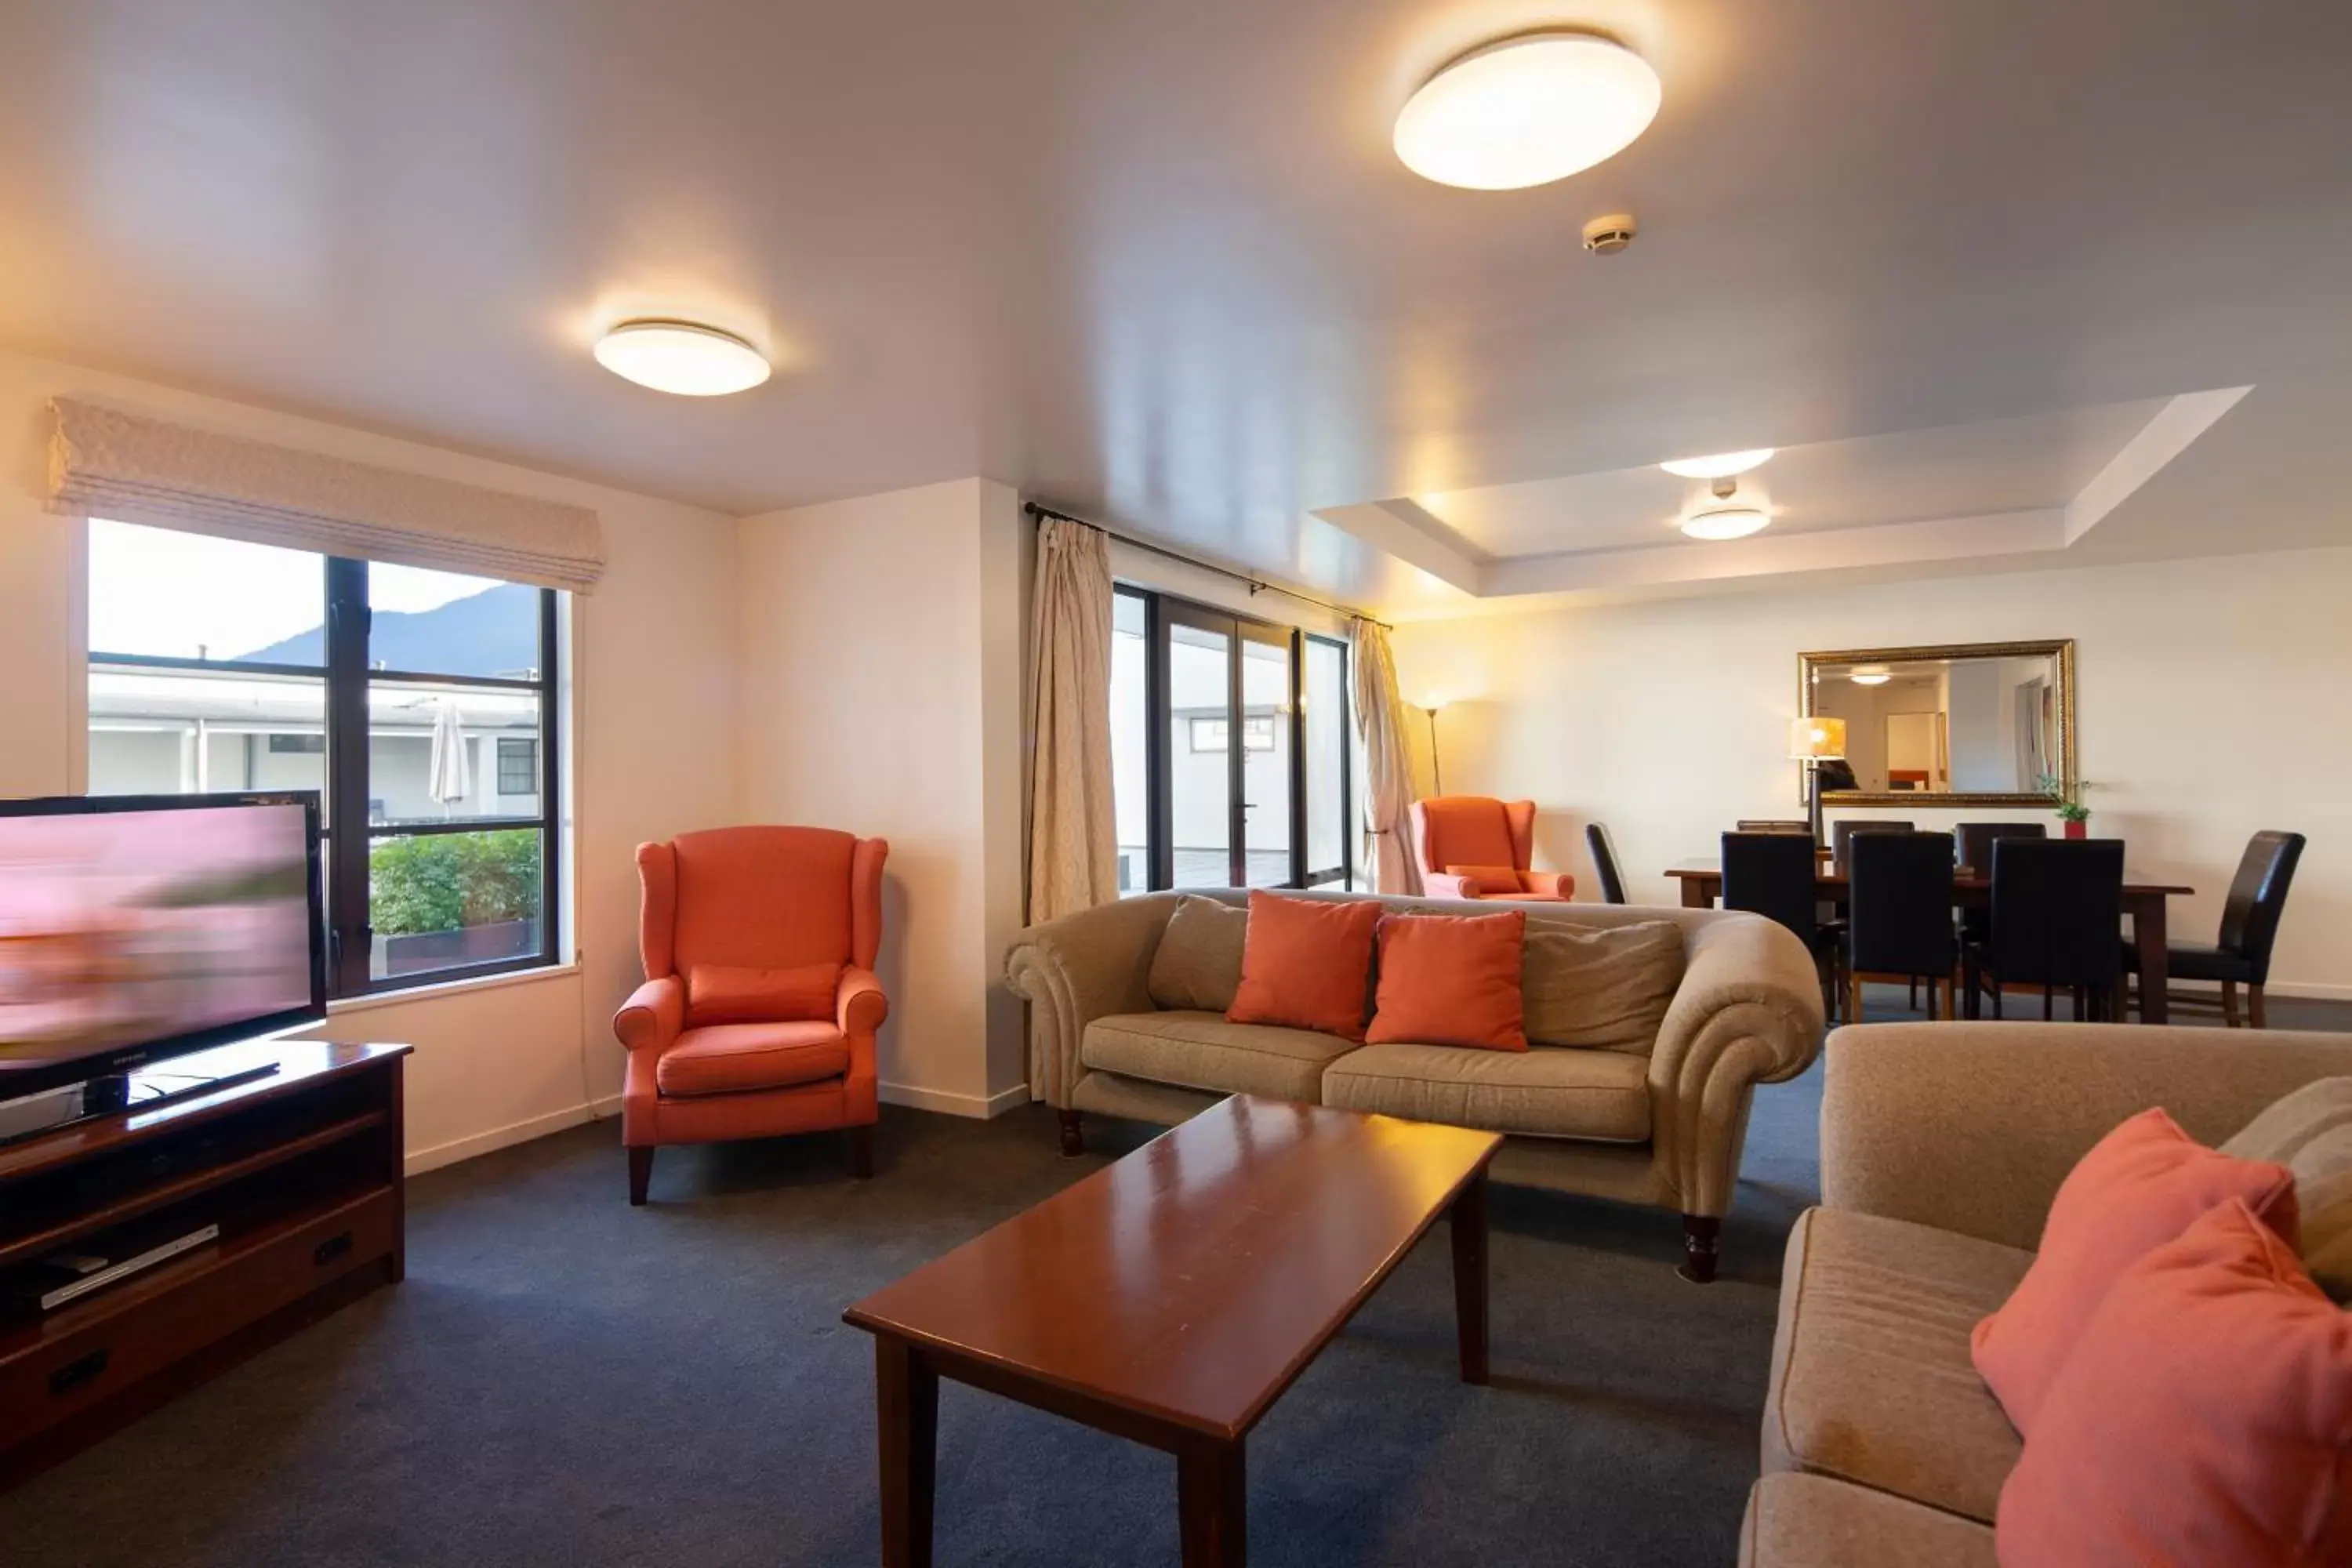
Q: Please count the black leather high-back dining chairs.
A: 8